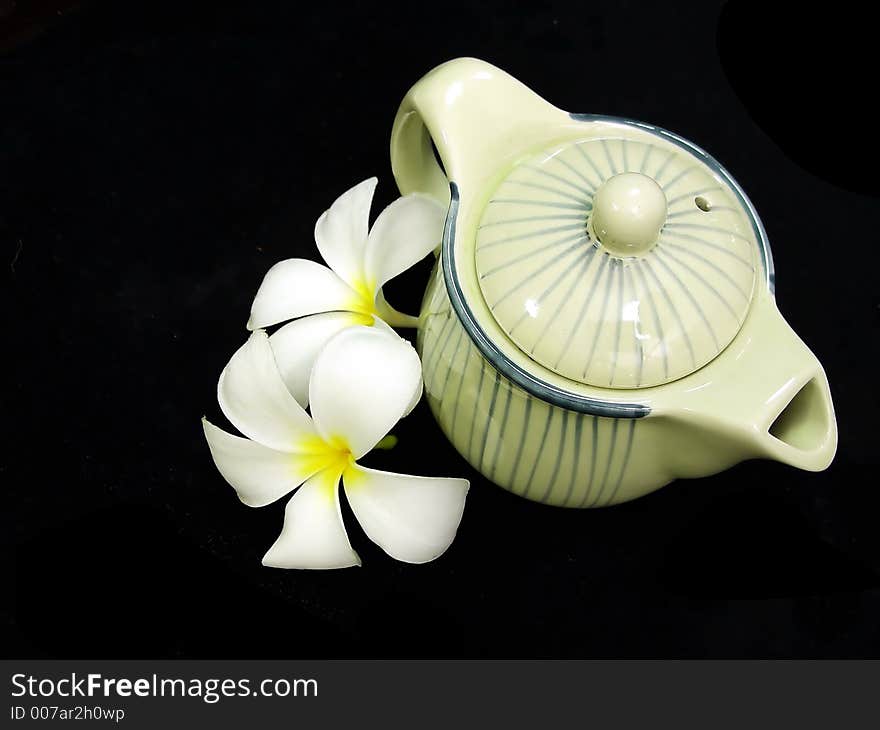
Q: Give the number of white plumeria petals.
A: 10